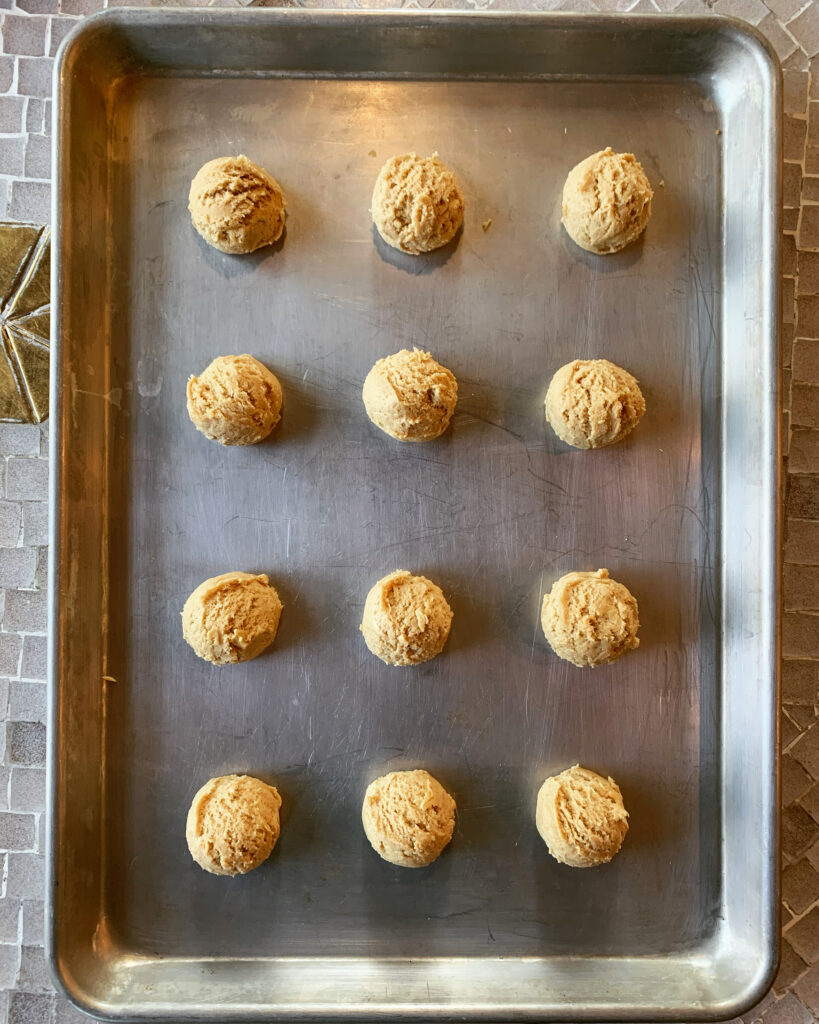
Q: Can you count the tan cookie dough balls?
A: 12